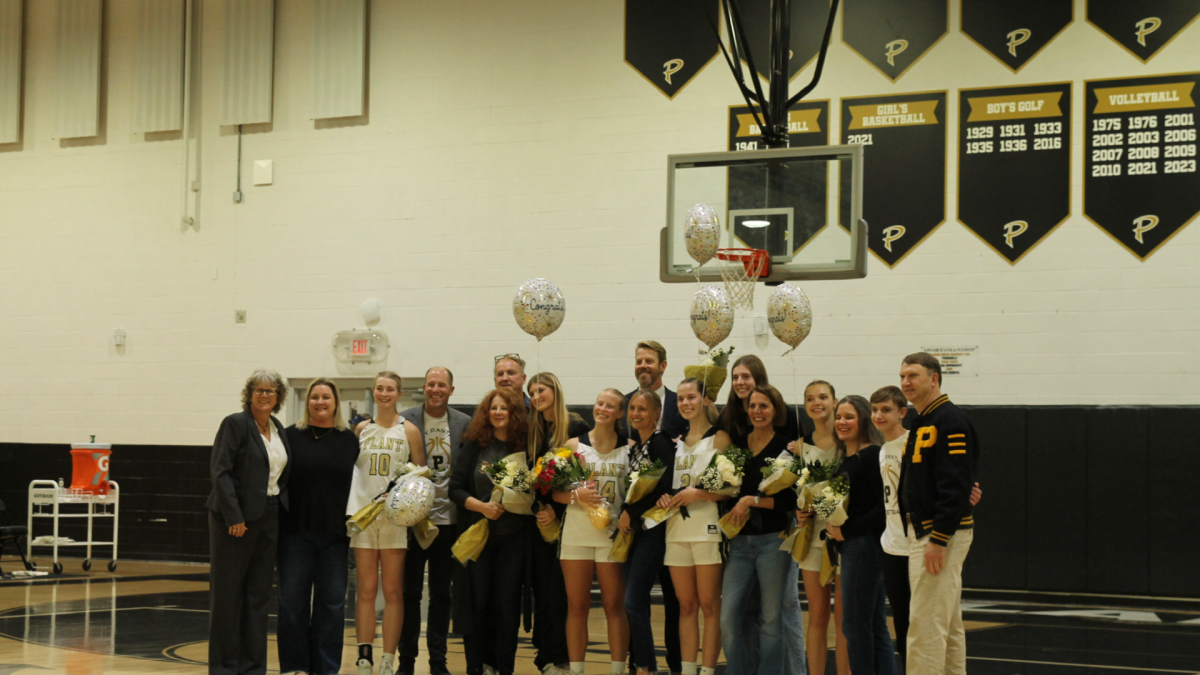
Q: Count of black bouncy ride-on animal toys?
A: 0